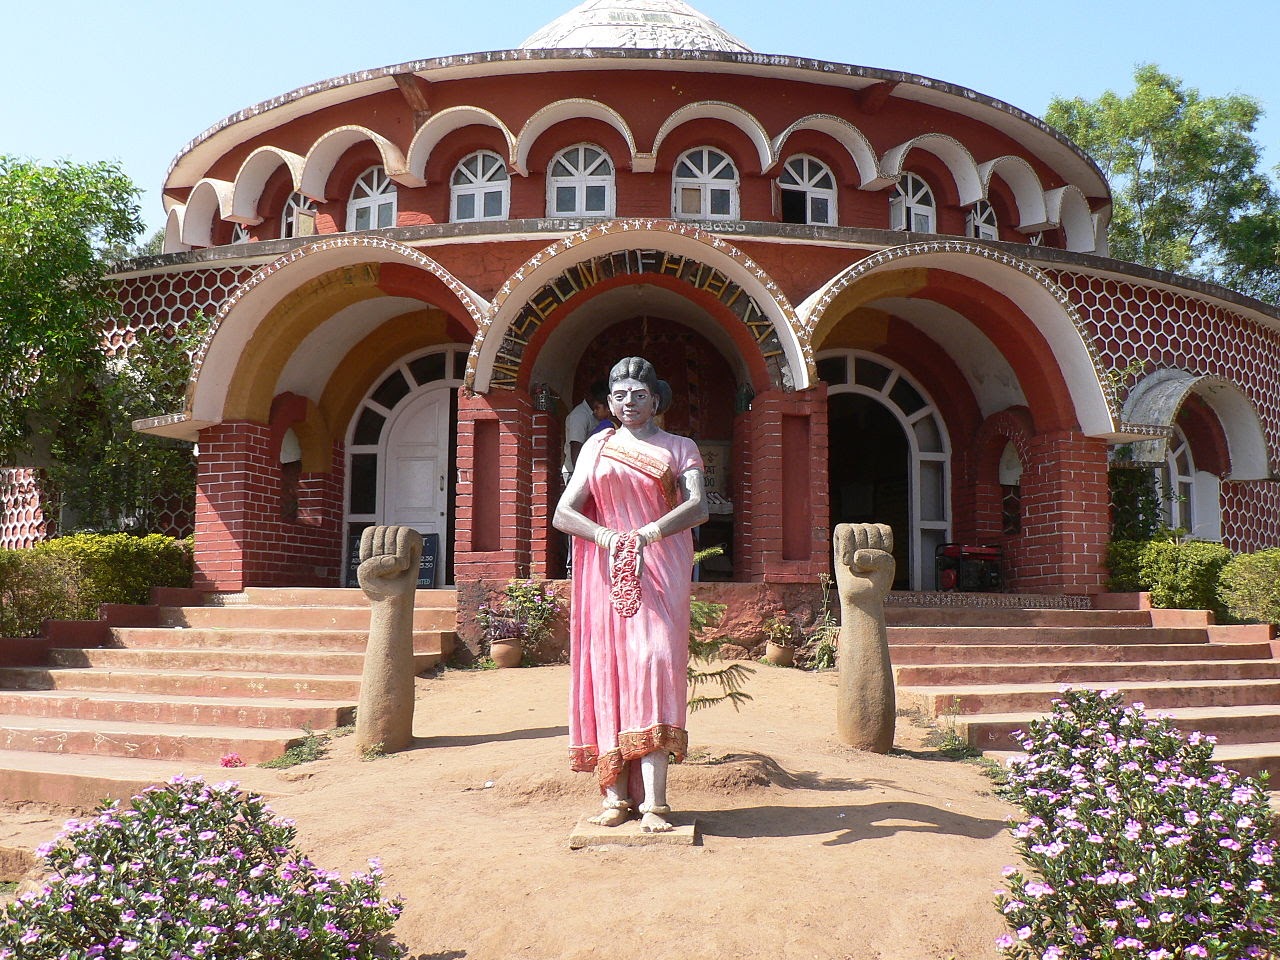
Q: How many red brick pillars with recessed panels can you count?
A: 2